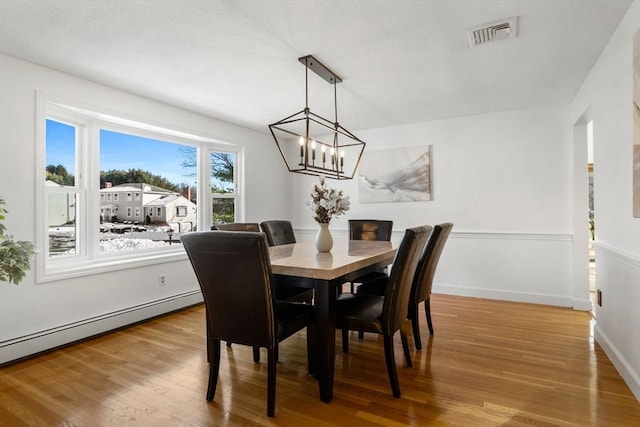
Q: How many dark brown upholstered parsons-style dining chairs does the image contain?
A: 6